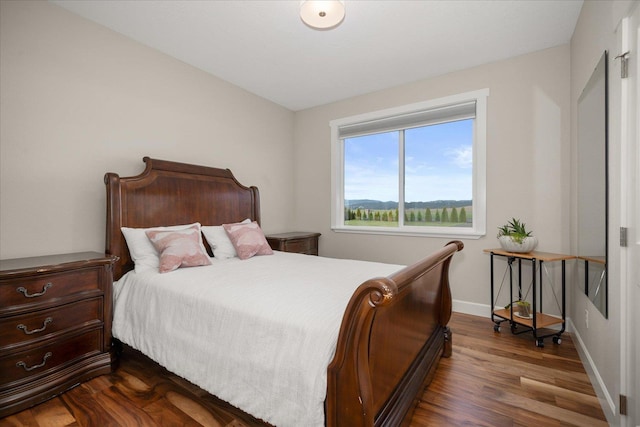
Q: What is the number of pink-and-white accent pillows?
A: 2